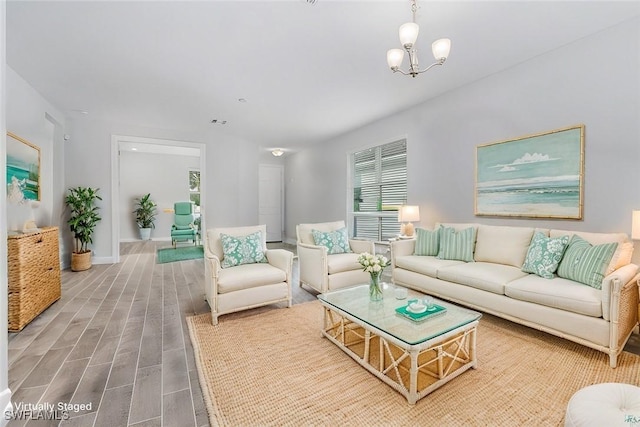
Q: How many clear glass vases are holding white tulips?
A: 1